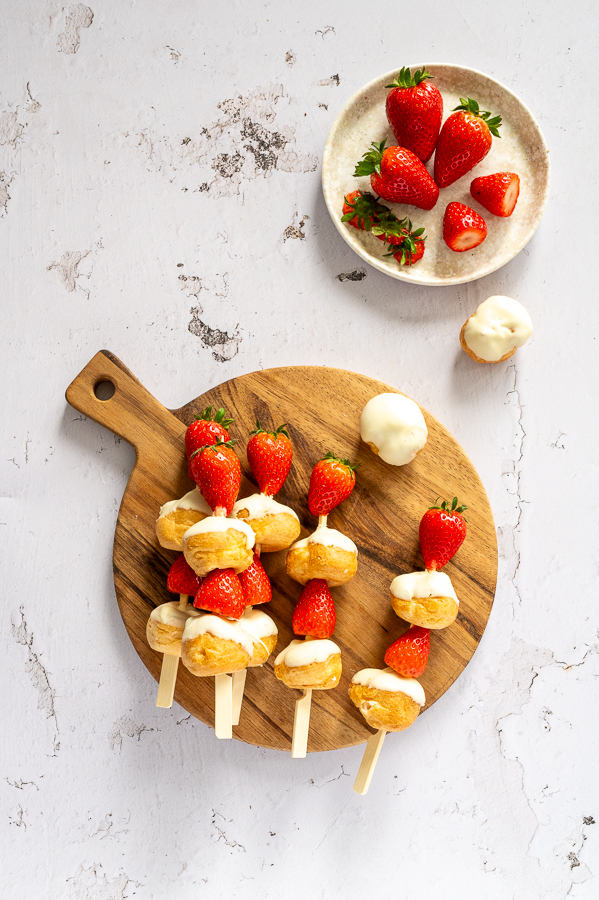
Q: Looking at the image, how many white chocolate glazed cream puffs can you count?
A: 12